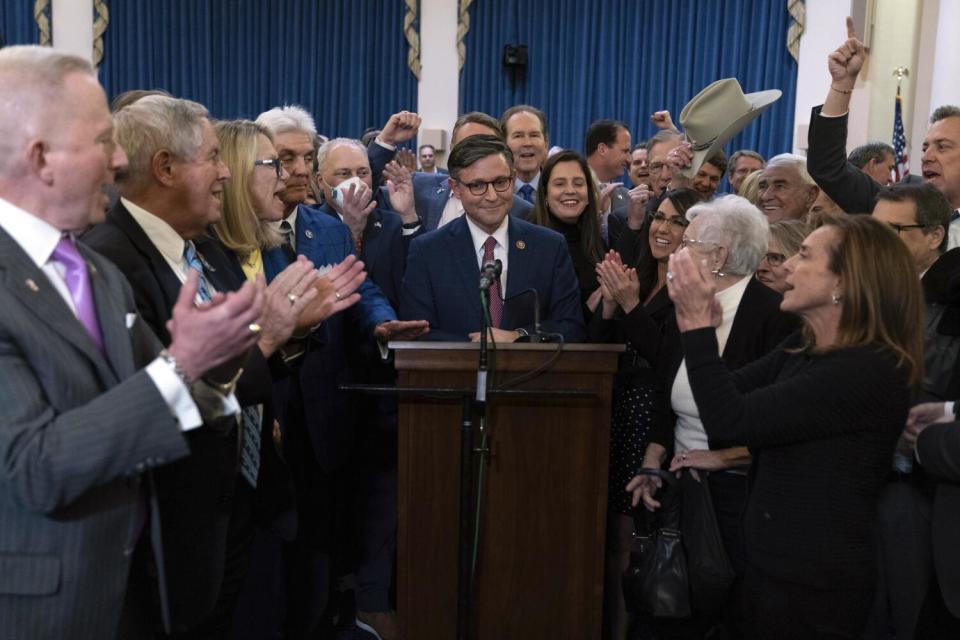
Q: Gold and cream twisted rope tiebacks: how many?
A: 5